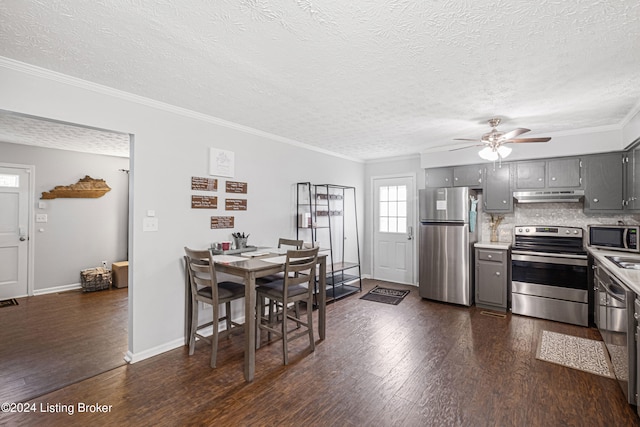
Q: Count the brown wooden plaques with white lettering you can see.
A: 5